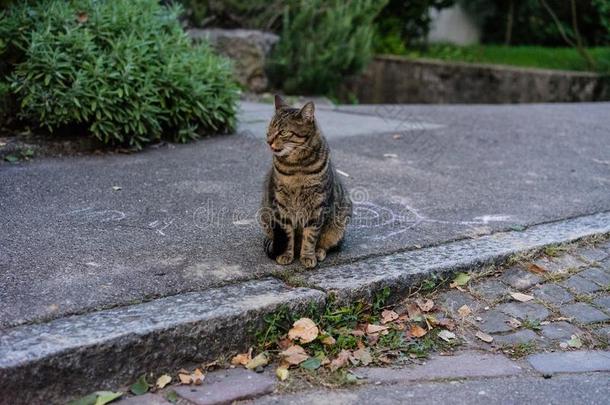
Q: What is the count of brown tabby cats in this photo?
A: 1